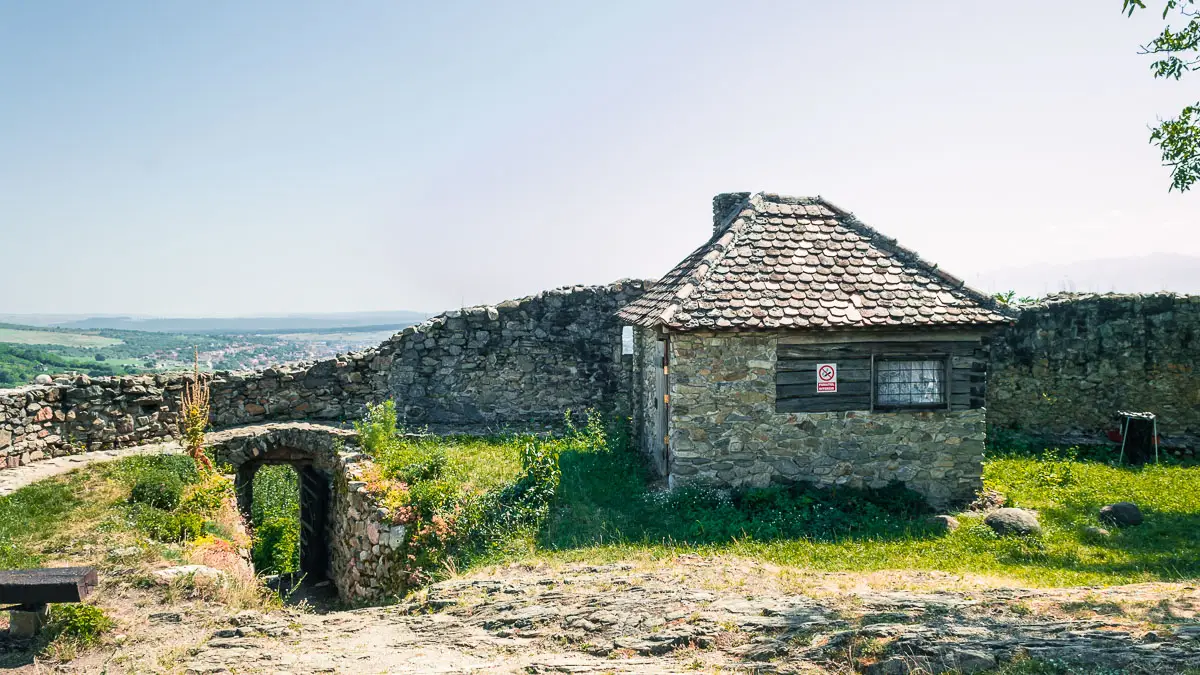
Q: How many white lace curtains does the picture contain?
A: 1